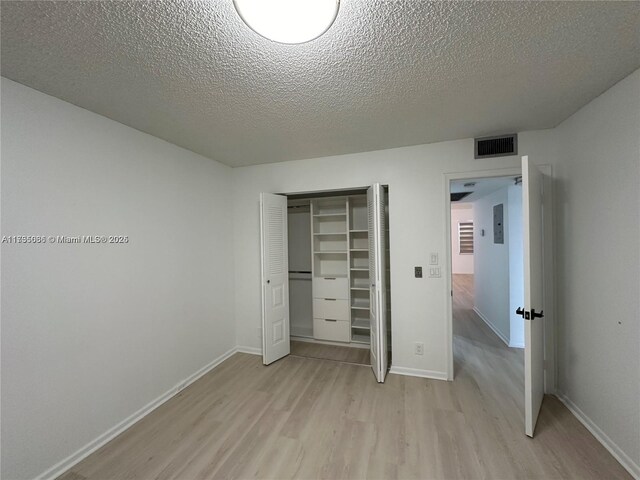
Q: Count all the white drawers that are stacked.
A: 3